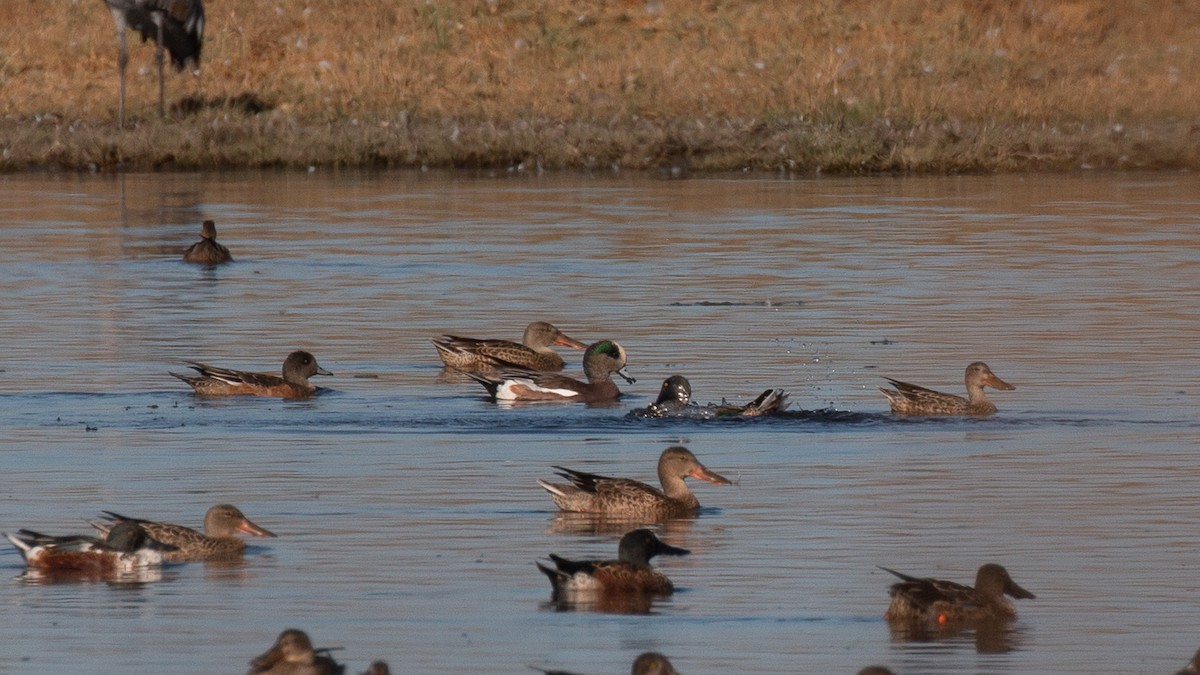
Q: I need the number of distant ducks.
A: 1